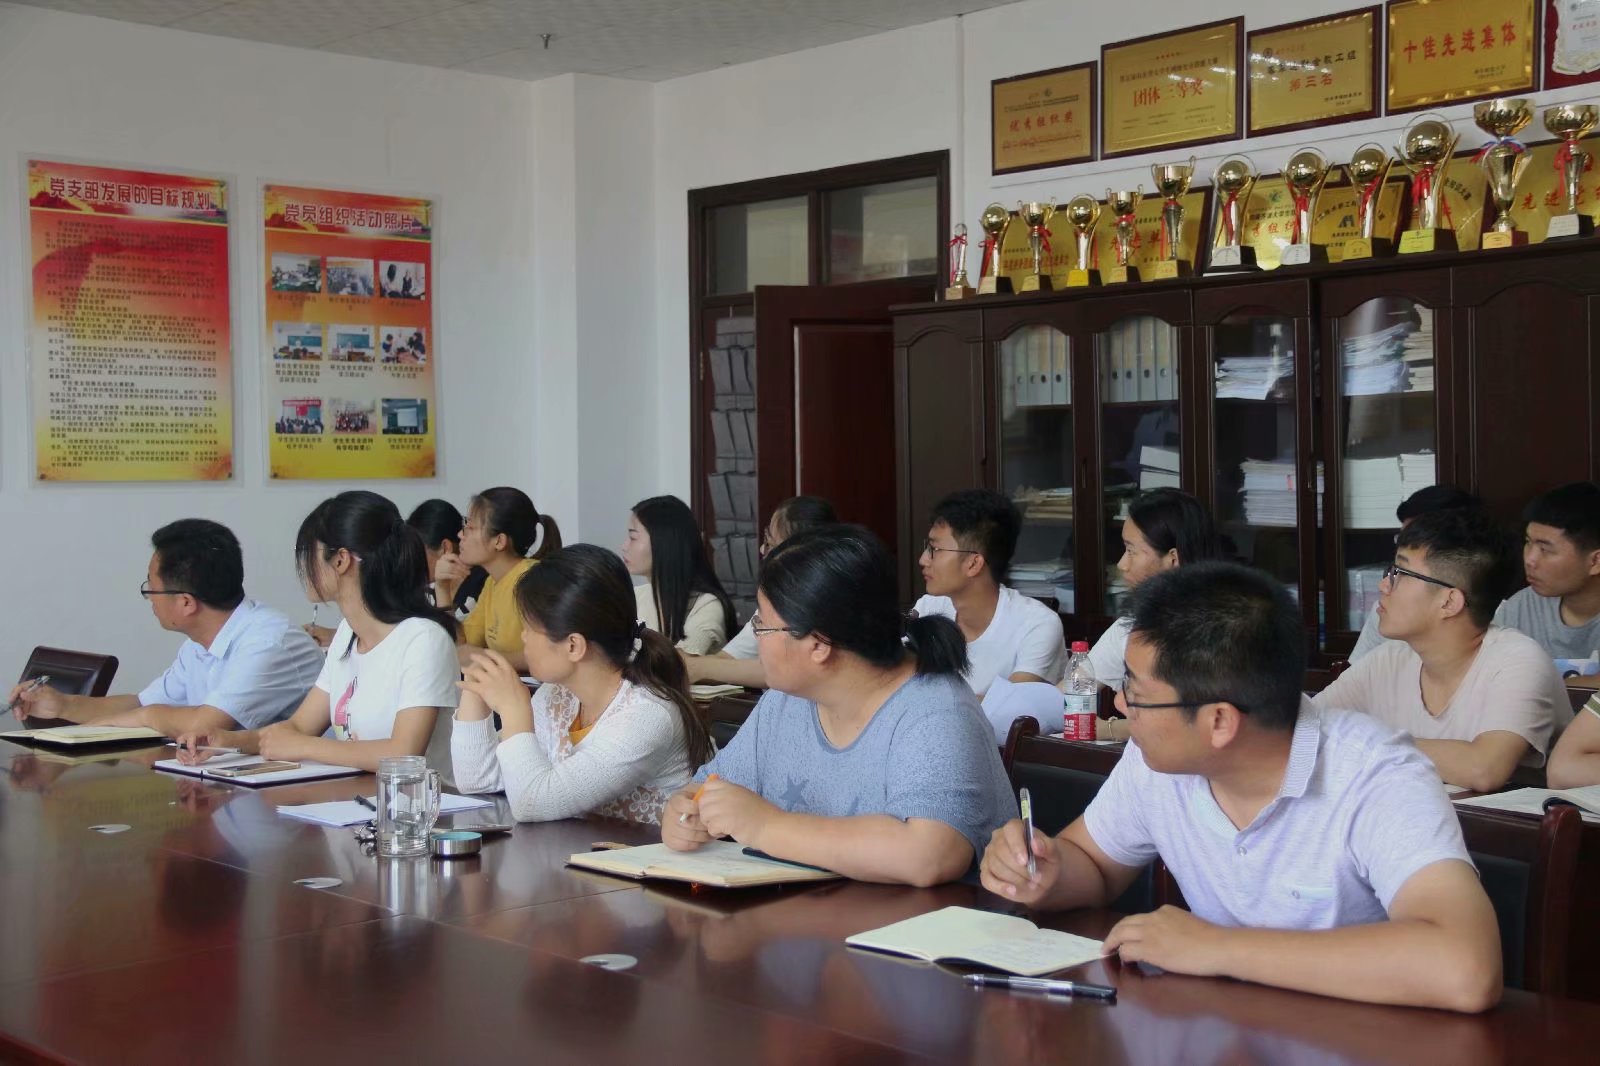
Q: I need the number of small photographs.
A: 9